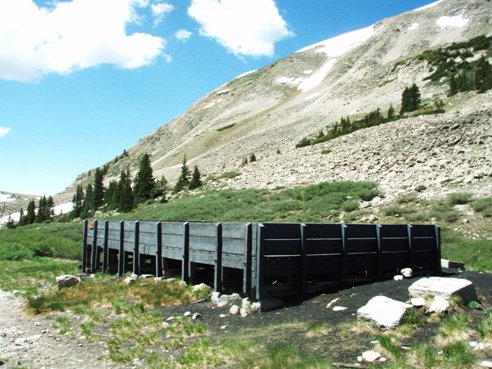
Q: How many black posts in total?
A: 15